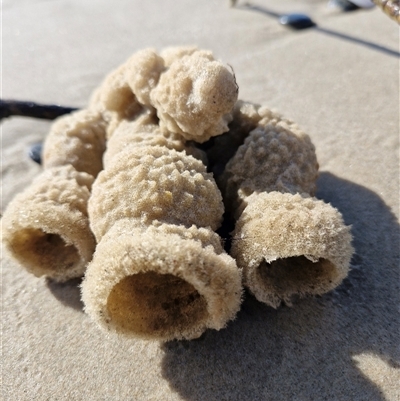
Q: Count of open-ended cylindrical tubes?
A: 3